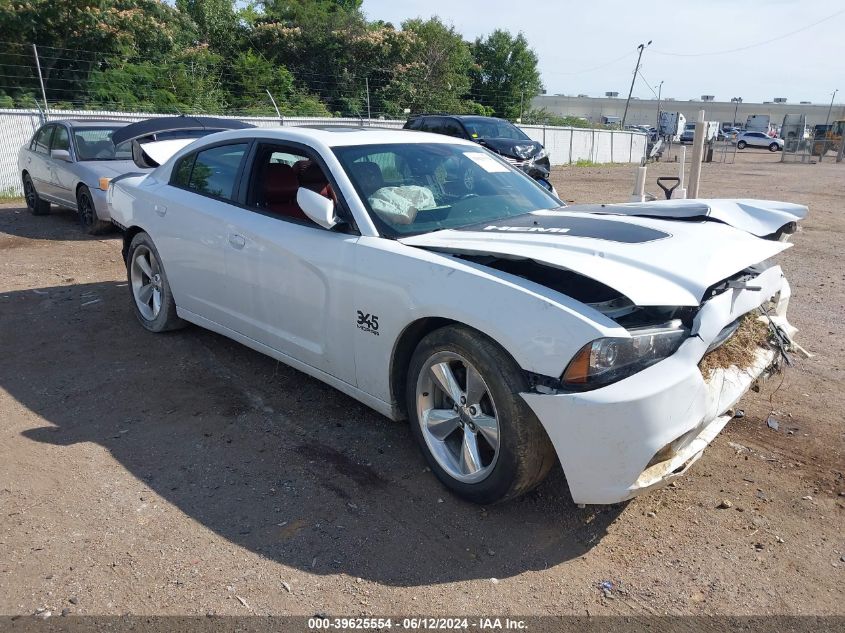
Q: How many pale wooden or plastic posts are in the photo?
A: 3